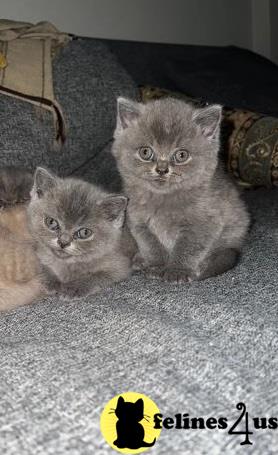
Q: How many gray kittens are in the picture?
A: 2